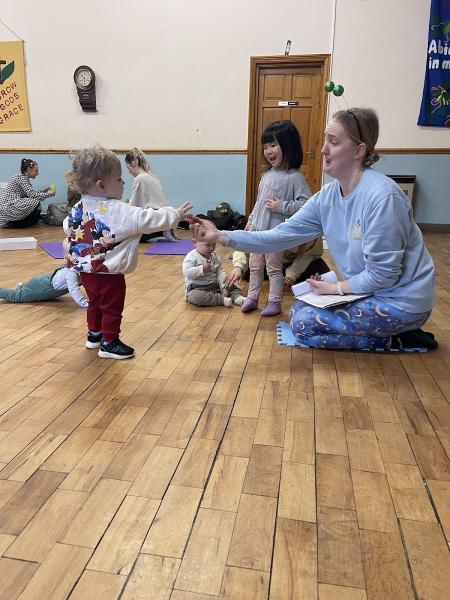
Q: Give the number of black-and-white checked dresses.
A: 1